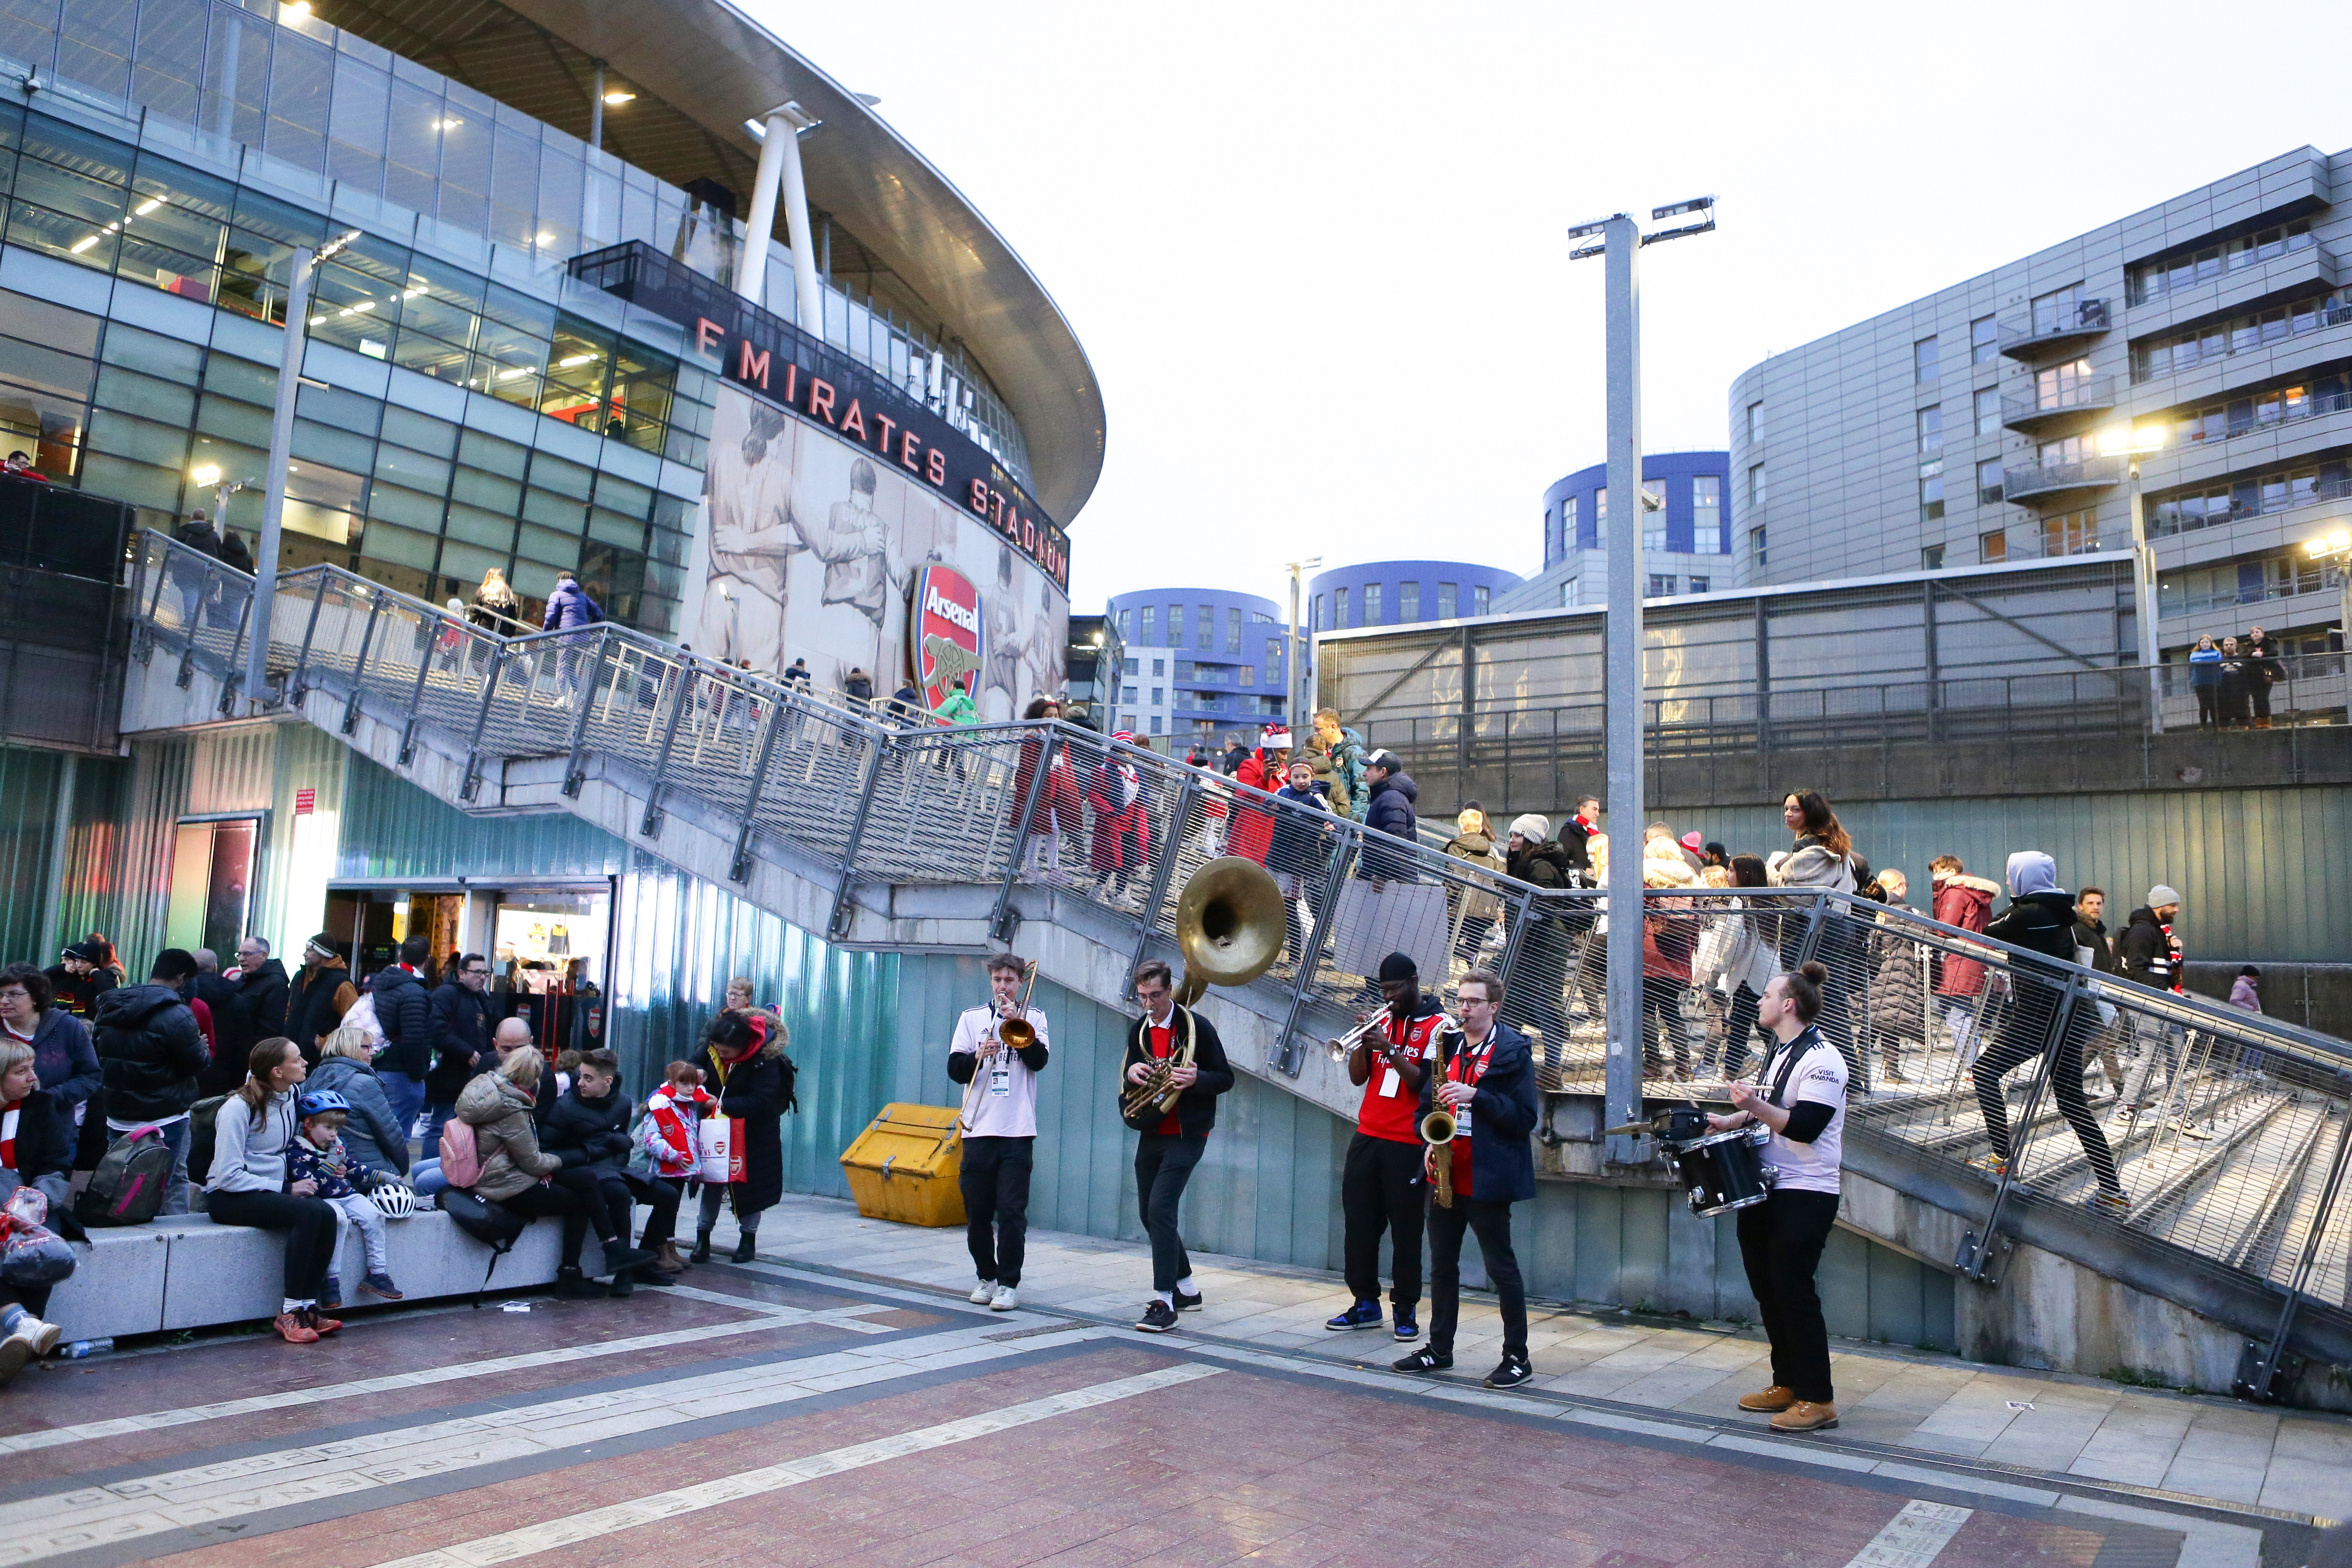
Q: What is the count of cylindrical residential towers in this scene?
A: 3